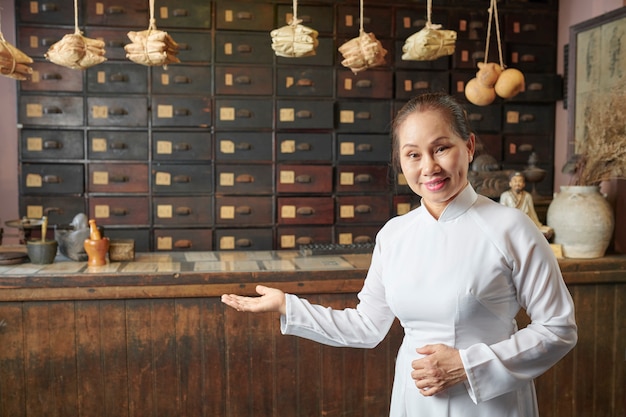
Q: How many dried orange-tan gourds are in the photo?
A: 2